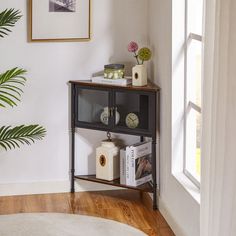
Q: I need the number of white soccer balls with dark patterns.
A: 0